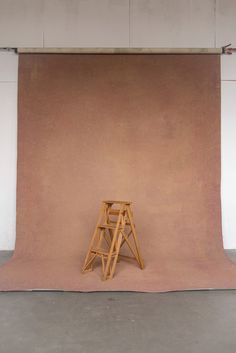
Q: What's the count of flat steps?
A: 3